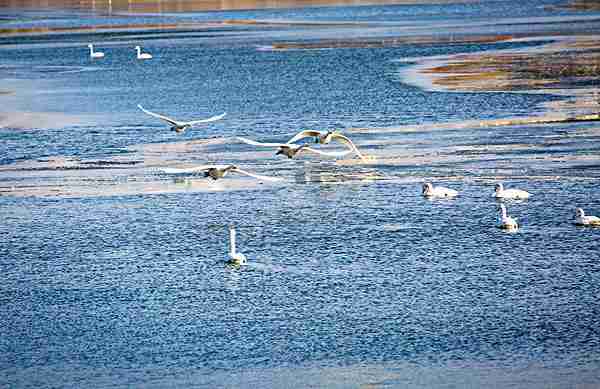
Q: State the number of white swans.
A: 11